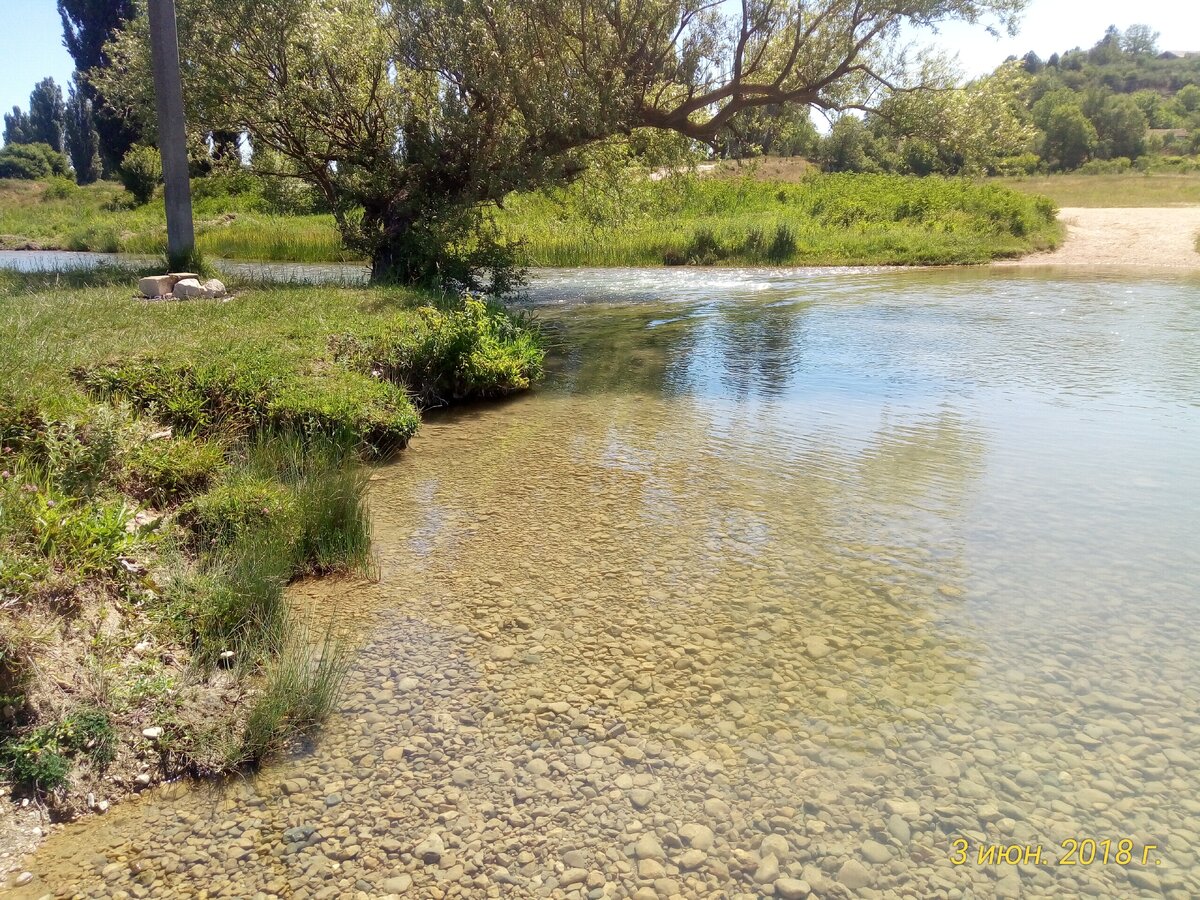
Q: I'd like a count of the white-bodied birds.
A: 0